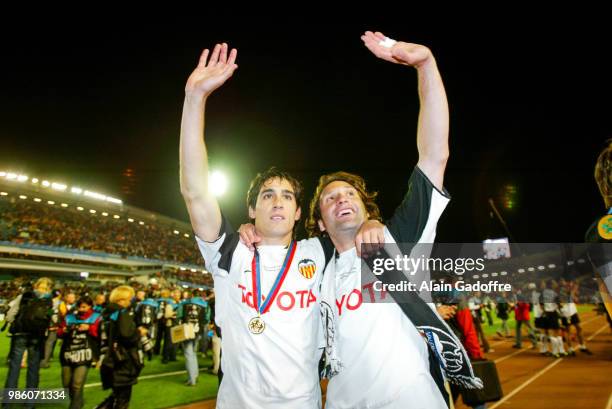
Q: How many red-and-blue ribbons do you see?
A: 1